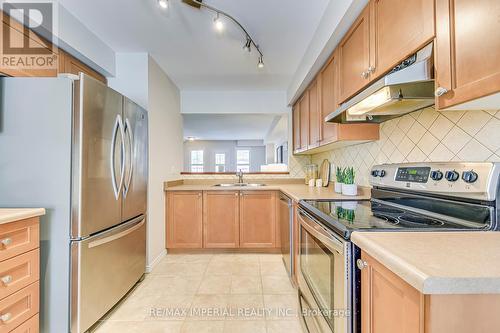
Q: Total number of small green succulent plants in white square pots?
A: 2